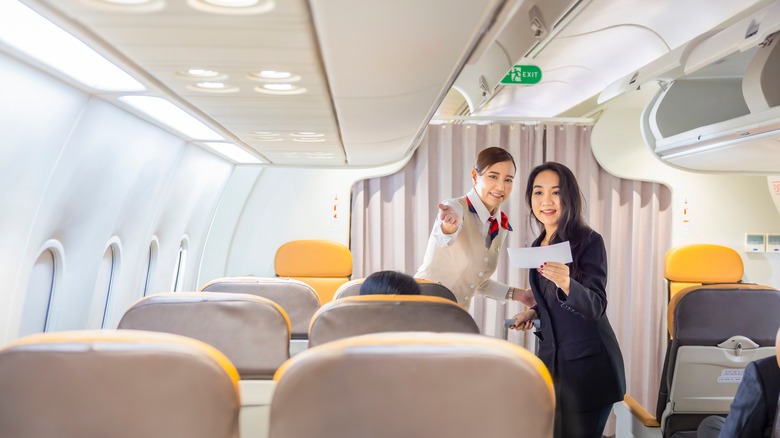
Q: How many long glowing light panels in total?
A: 3